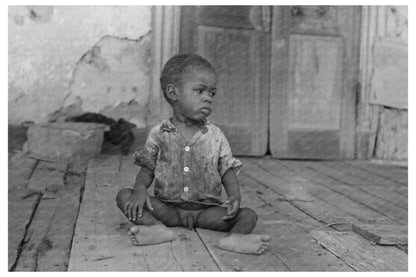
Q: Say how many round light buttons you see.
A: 3